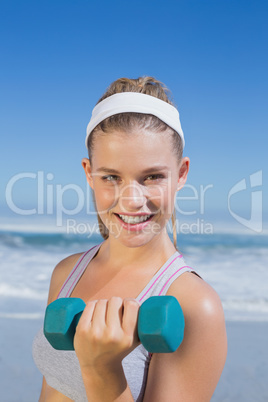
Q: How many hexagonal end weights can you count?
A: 2